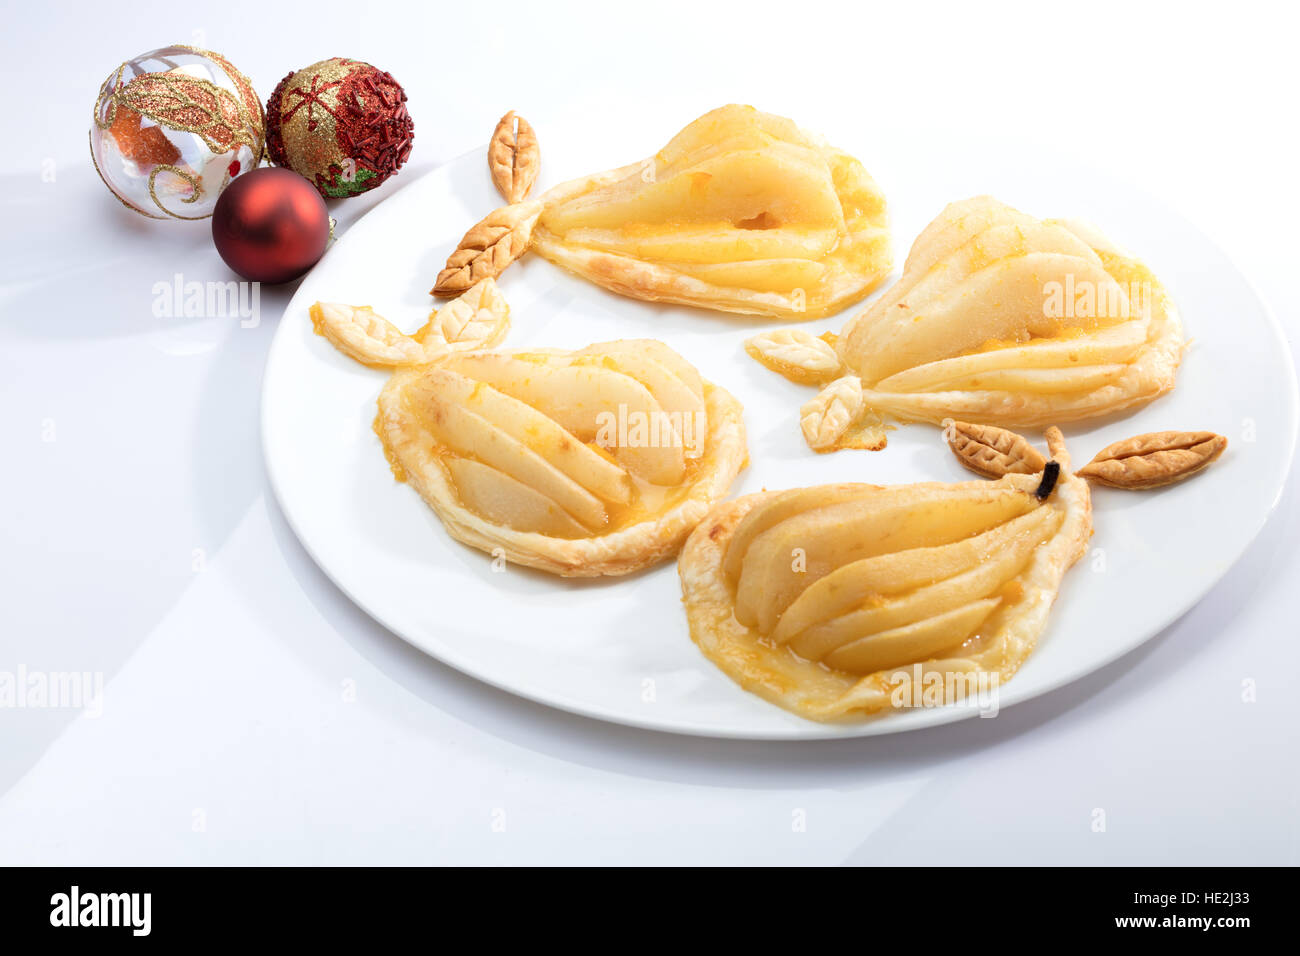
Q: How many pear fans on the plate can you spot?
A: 4